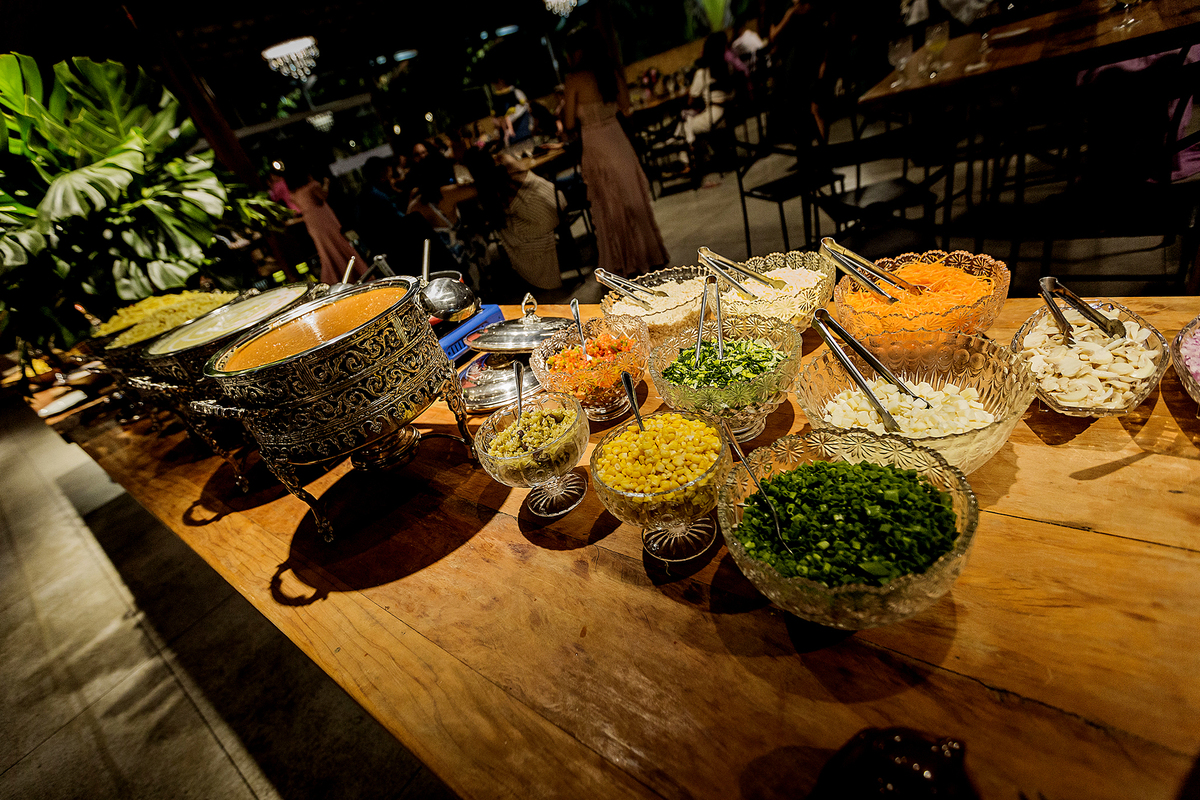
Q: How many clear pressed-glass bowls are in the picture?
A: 11